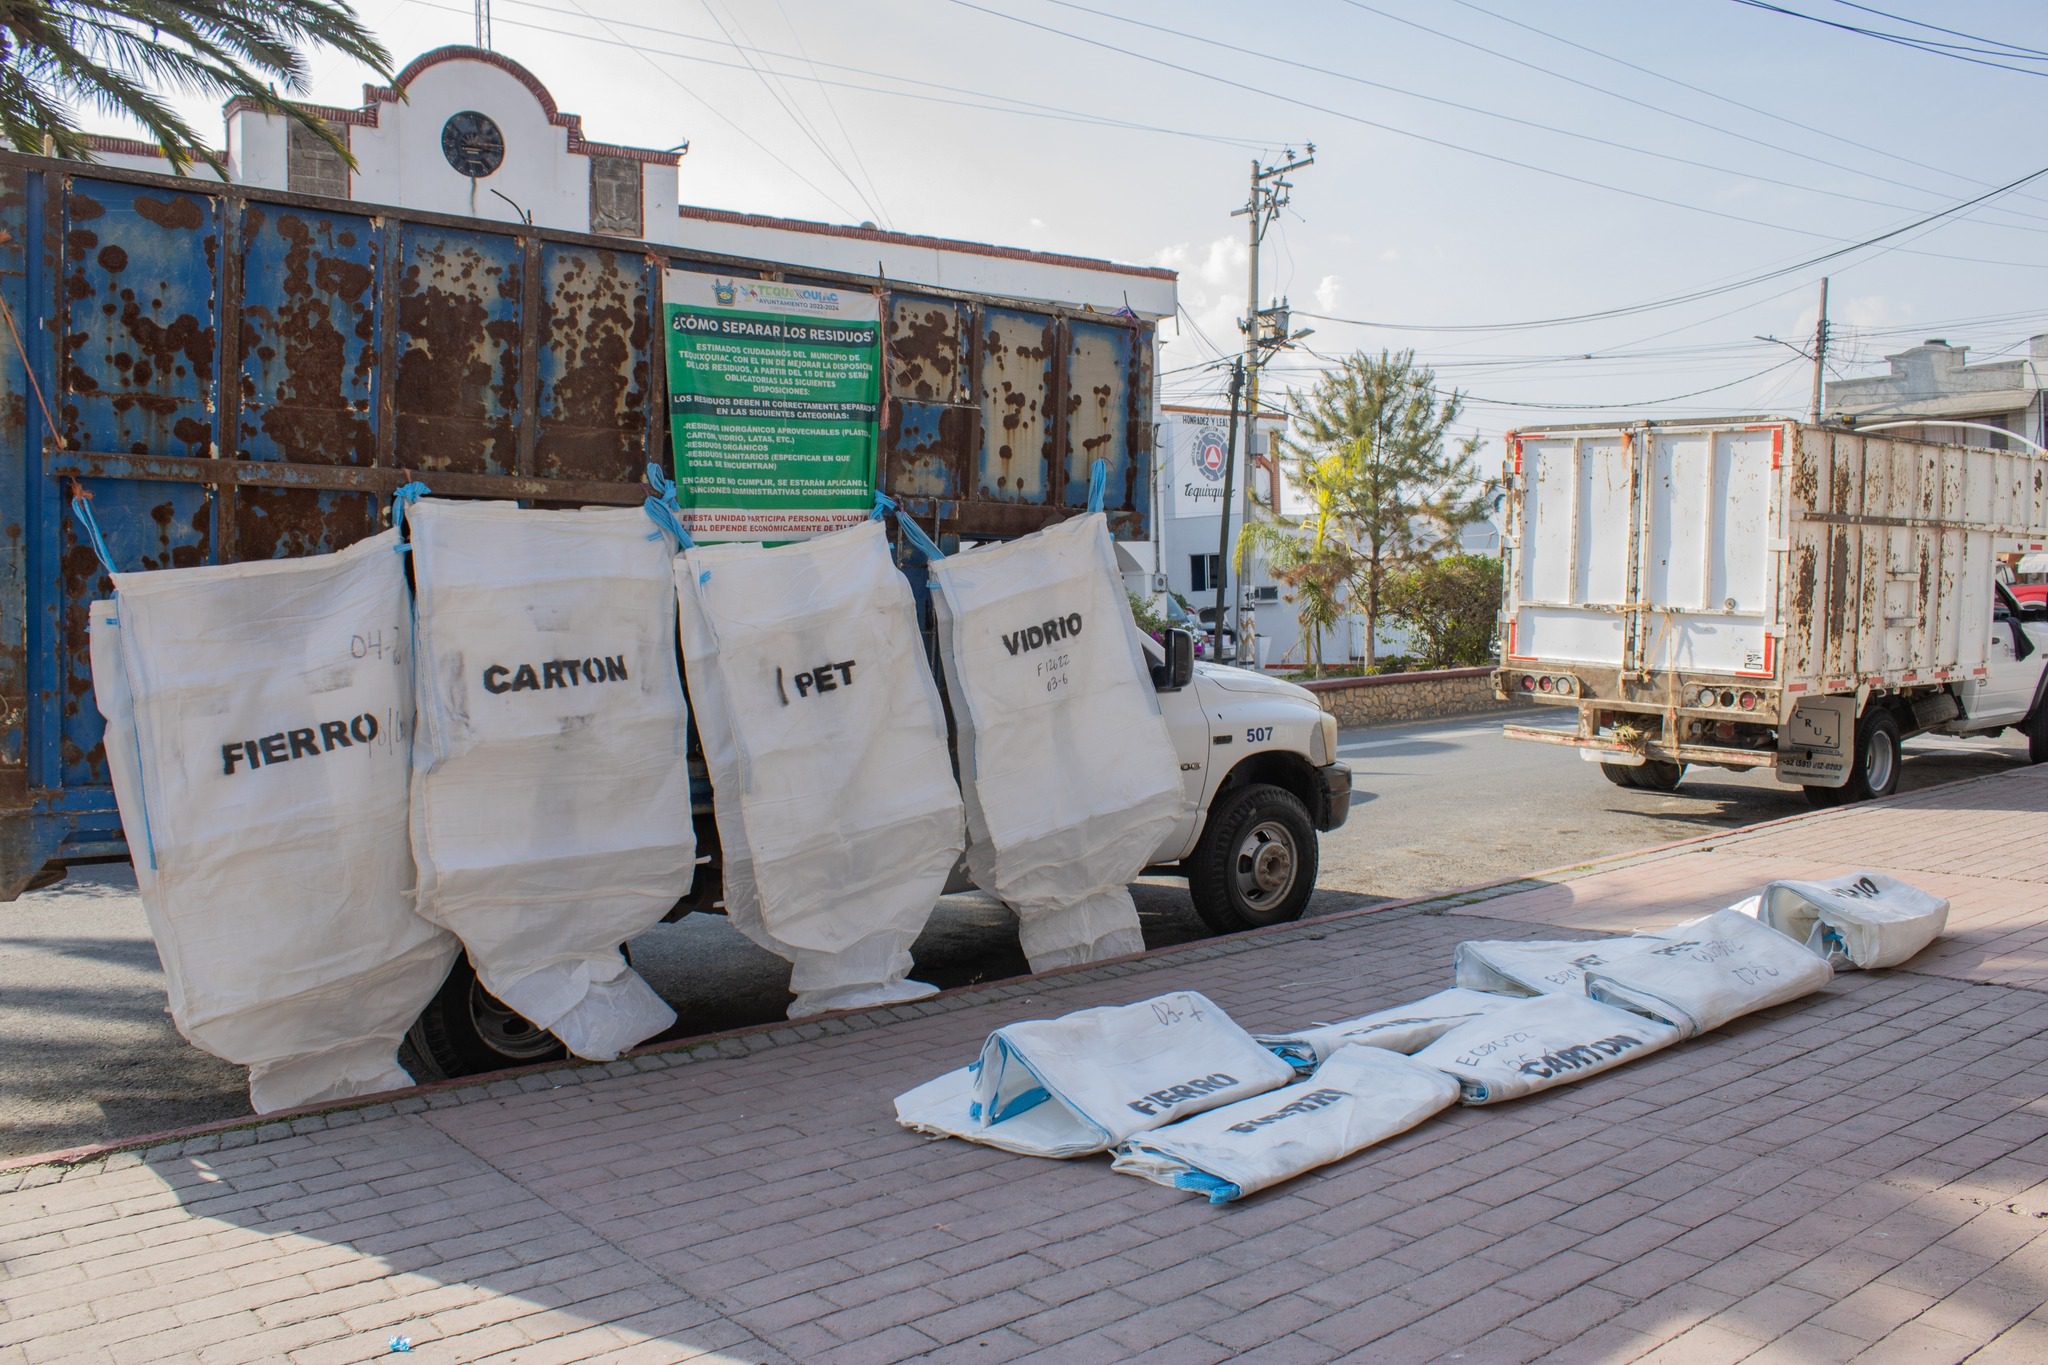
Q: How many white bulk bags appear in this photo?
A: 11